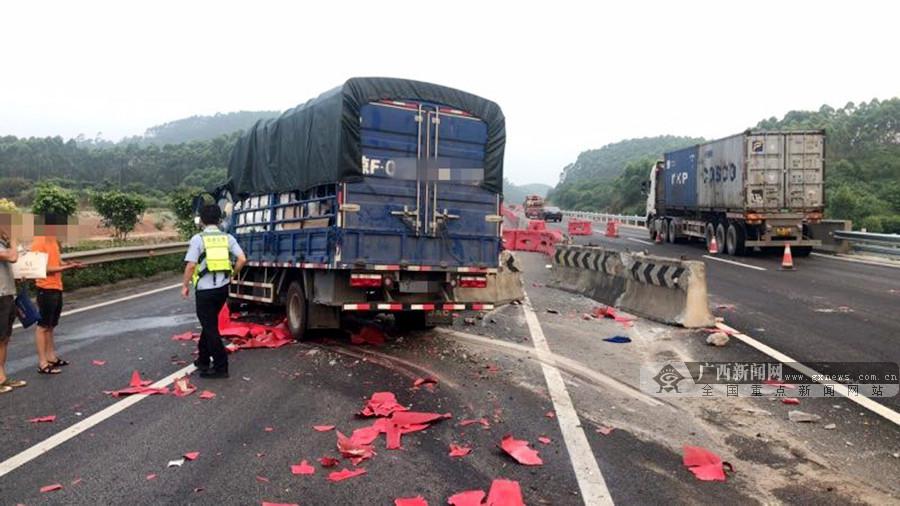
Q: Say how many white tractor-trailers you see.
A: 1